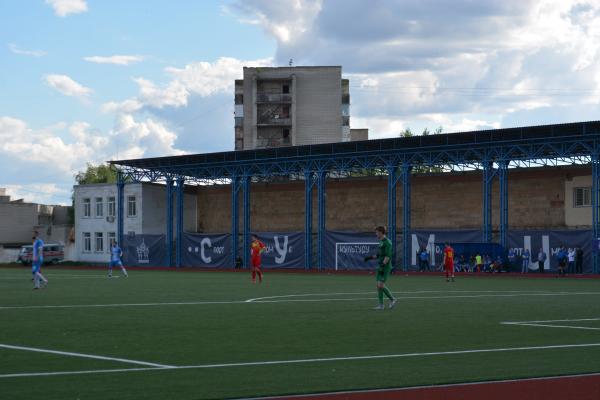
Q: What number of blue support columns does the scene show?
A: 12